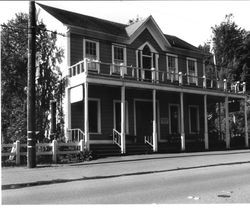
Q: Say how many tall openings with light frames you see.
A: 10